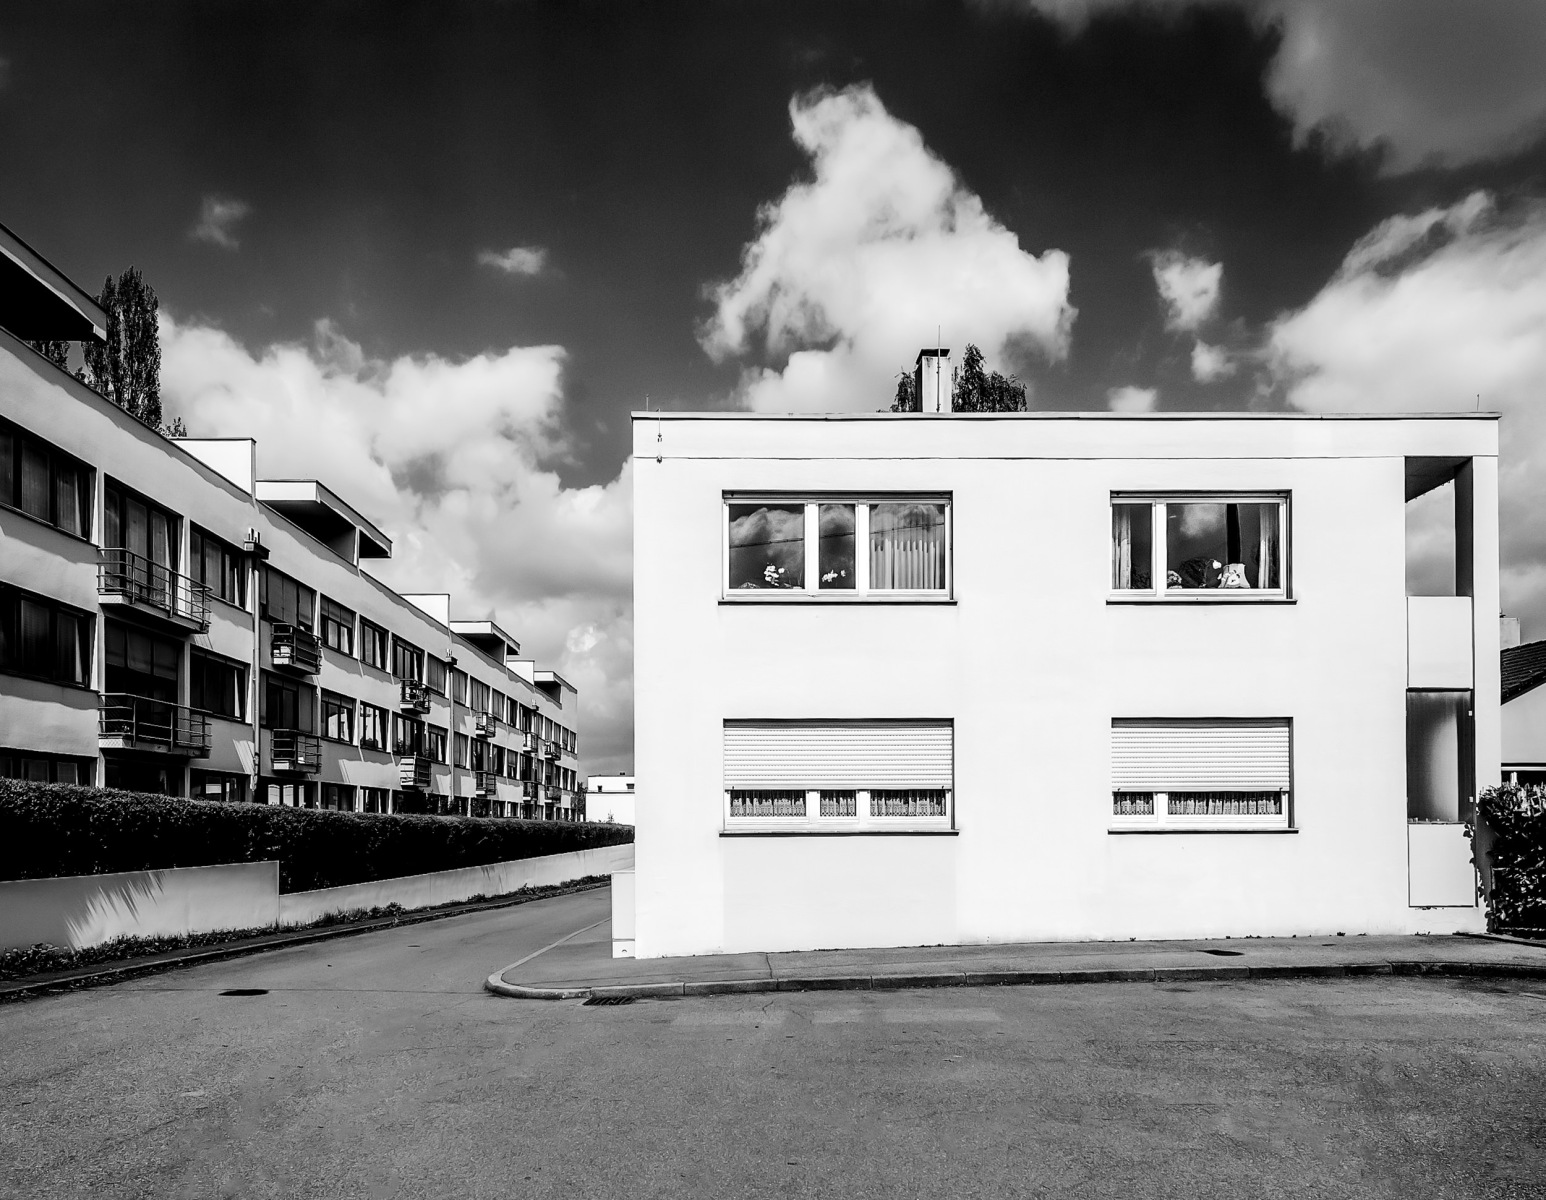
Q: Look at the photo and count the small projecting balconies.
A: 12